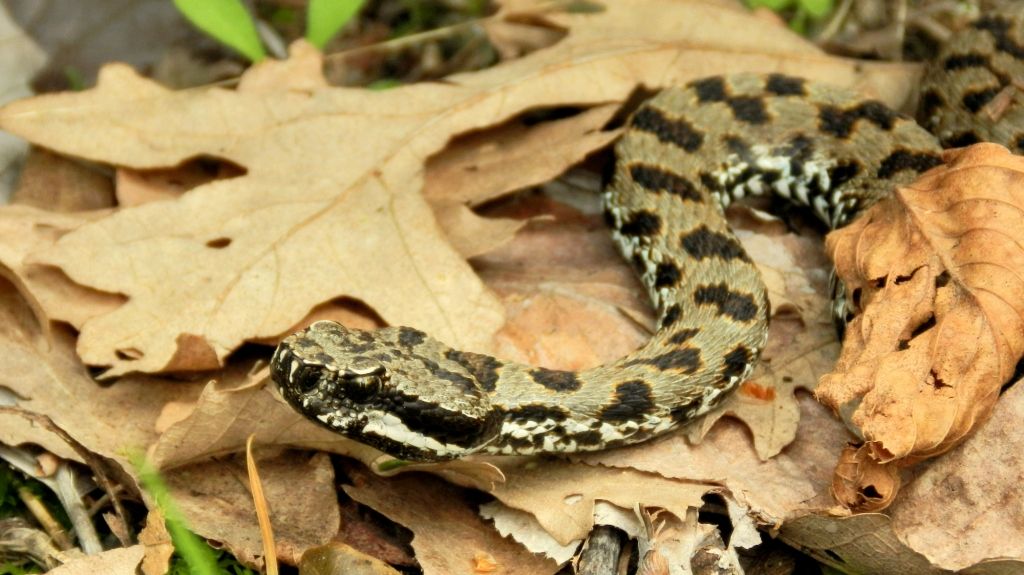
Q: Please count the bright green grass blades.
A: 3